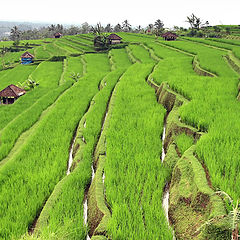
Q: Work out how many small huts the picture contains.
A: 5